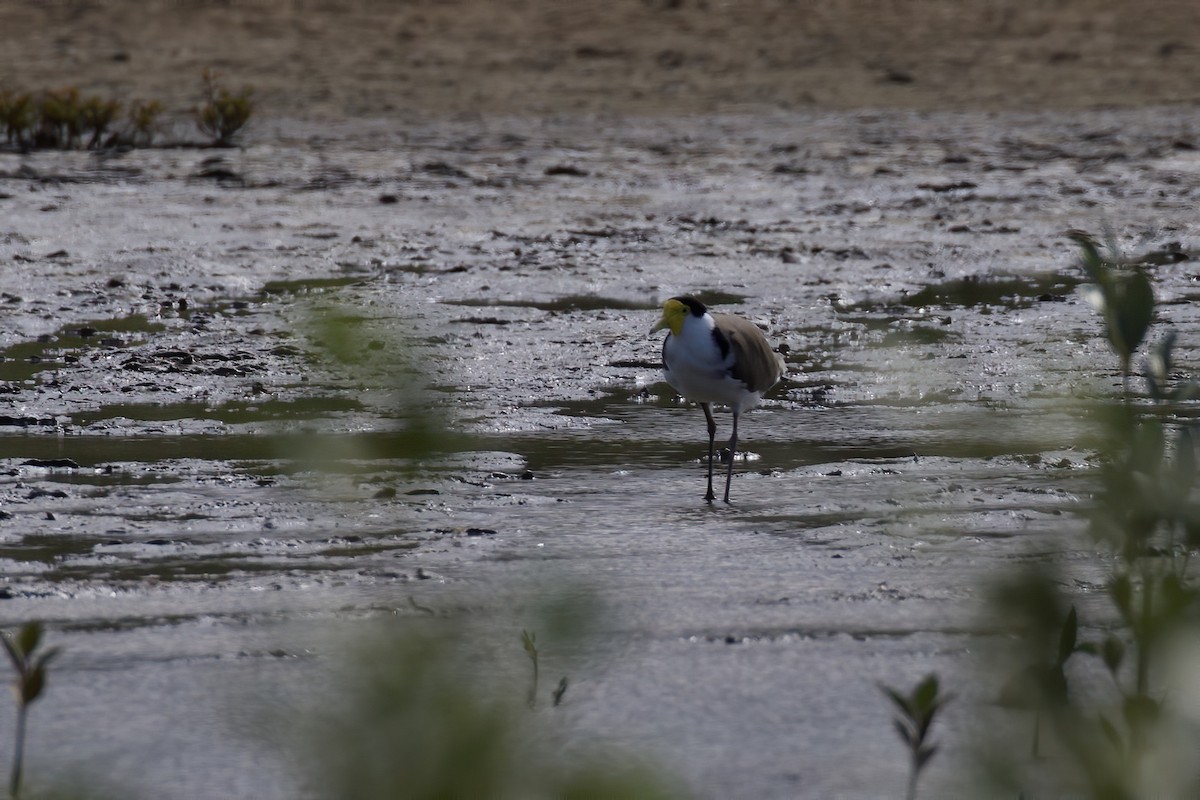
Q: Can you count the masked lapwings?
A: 1